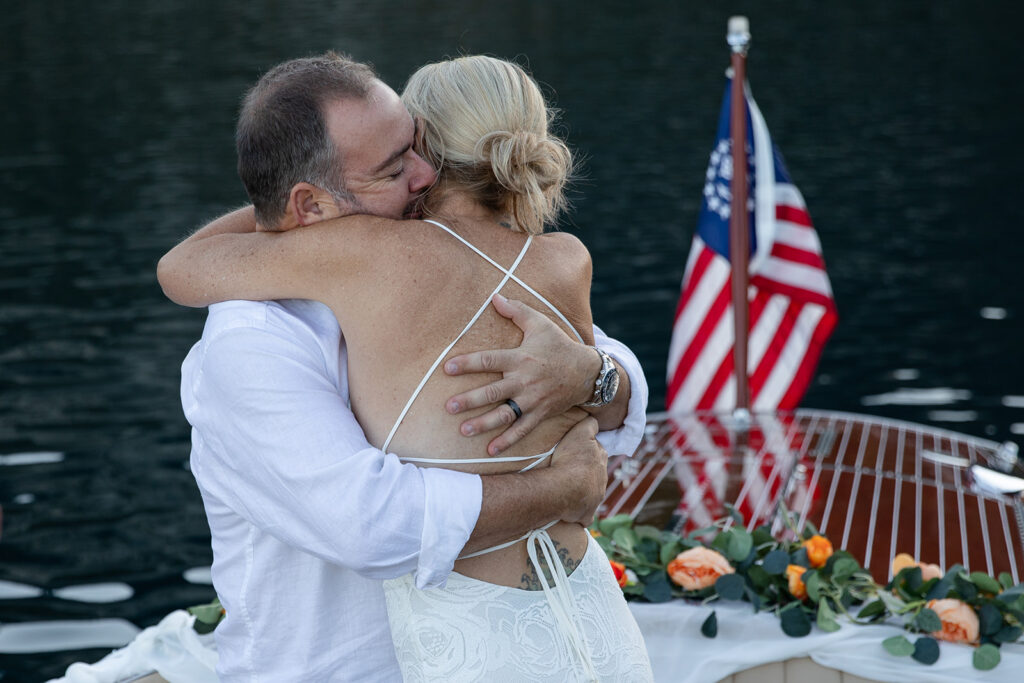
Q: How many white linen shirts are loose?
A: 1